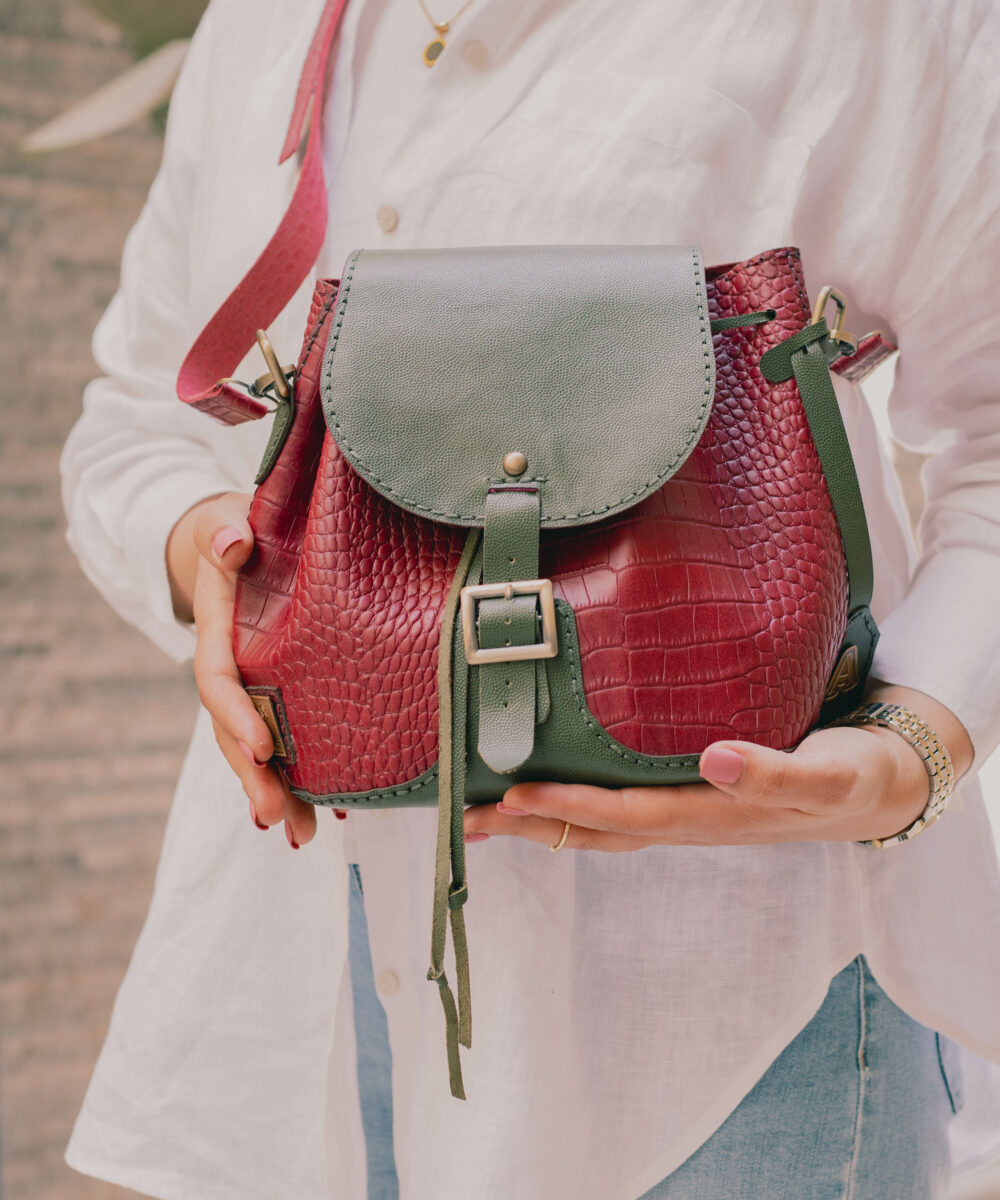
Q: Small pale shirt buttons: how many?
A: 3